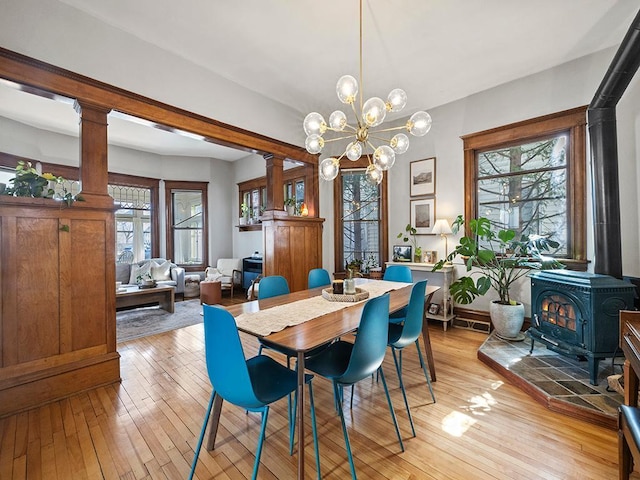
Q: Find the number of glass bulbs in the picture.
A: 12